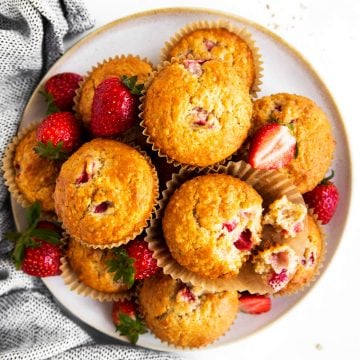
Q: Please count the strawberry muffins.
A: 10